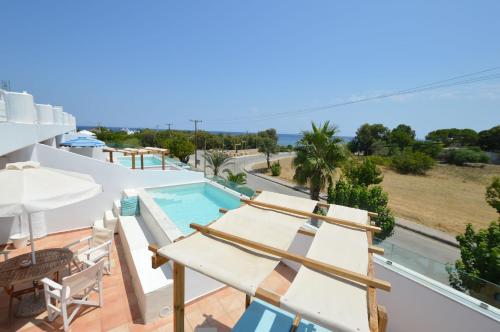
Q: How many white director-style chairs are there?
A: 2